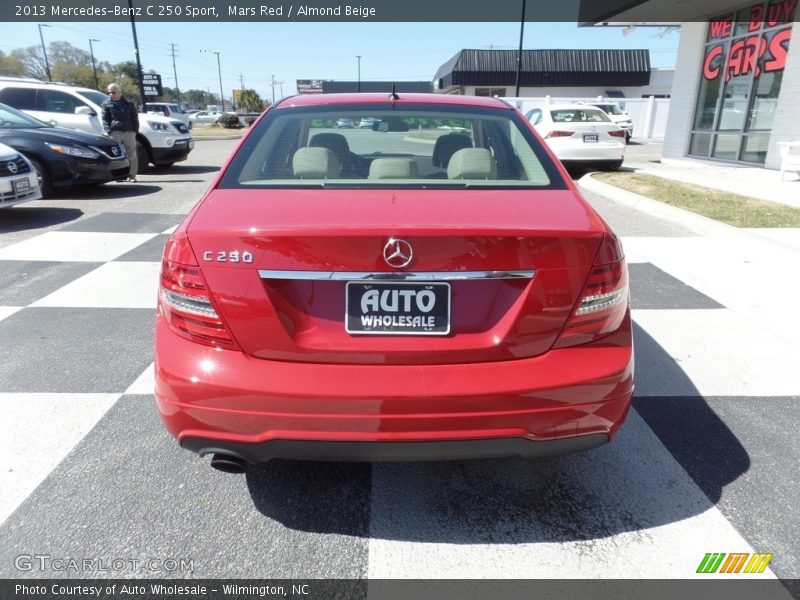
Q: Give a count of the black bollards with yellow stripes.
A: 0